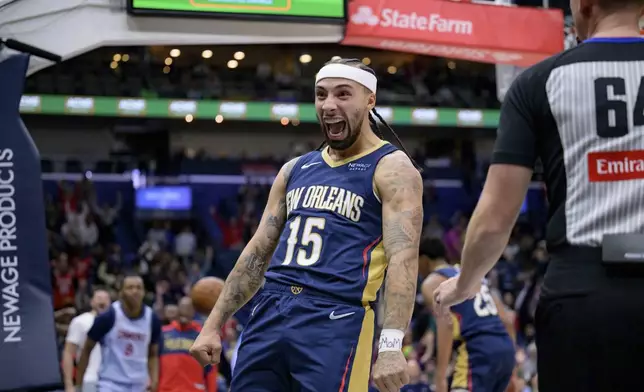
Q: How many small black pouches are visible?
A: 1